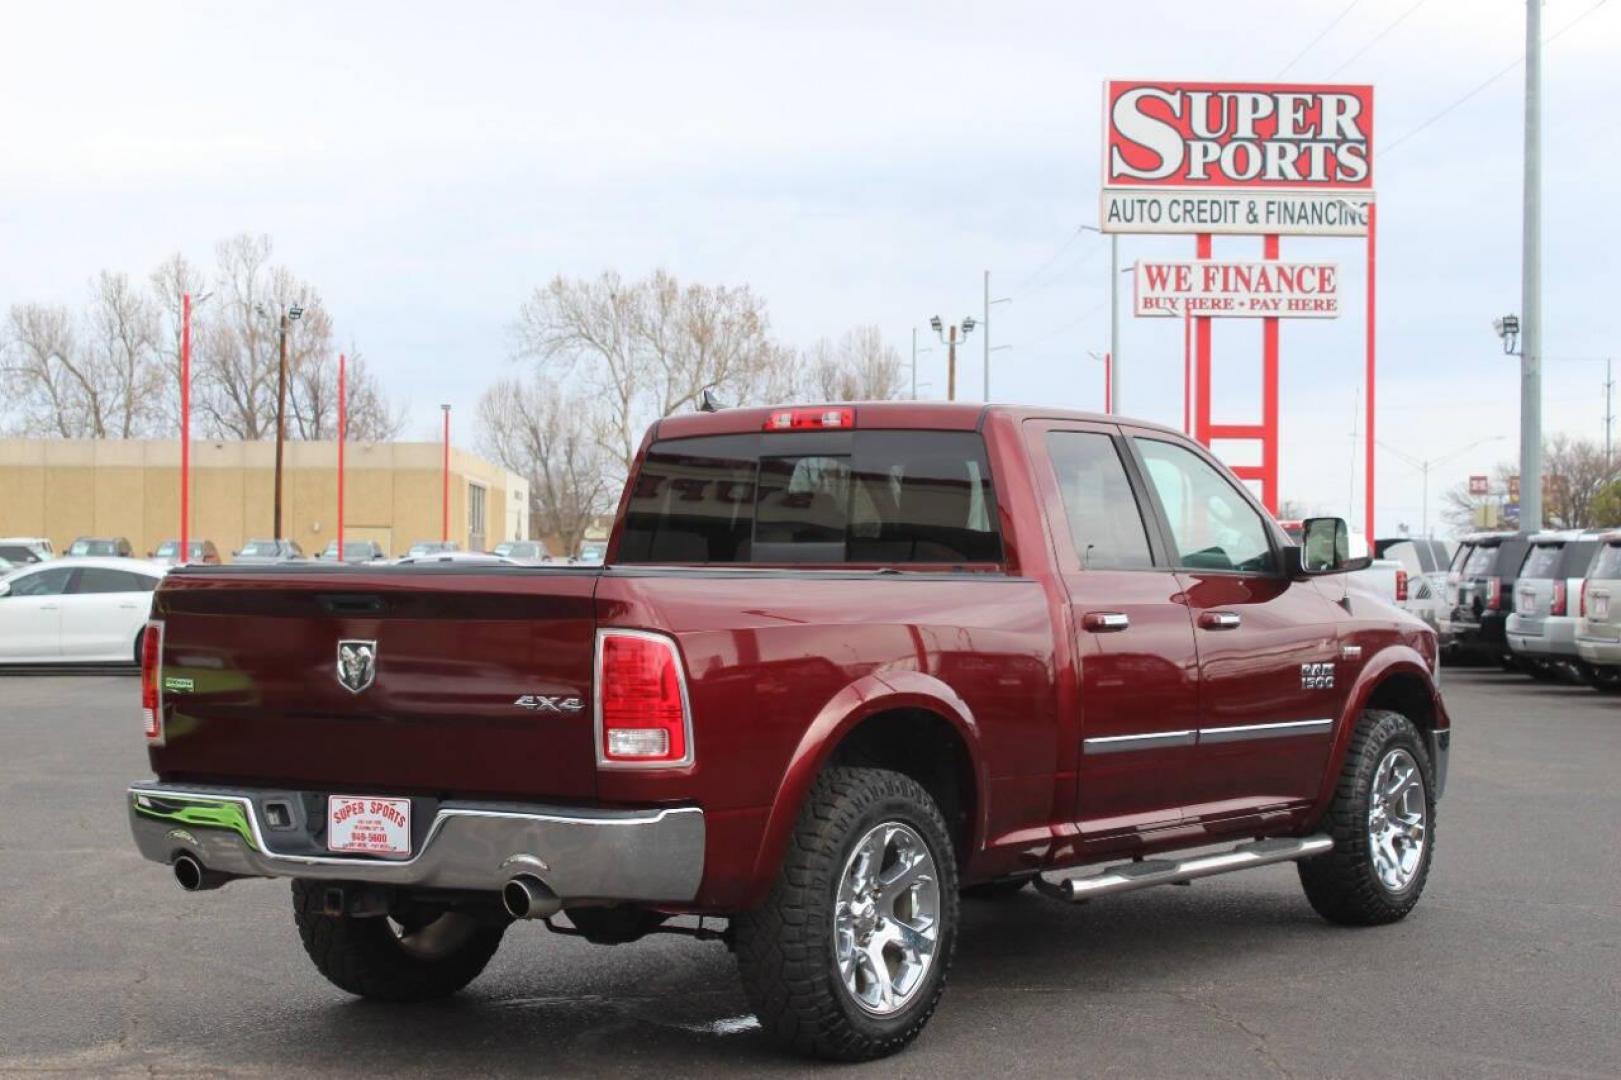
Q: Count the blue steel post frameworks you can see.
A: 0